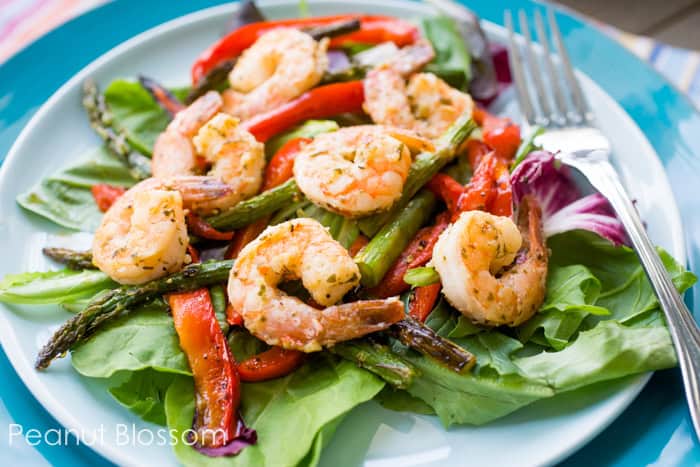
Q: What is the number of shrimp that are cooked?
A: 7